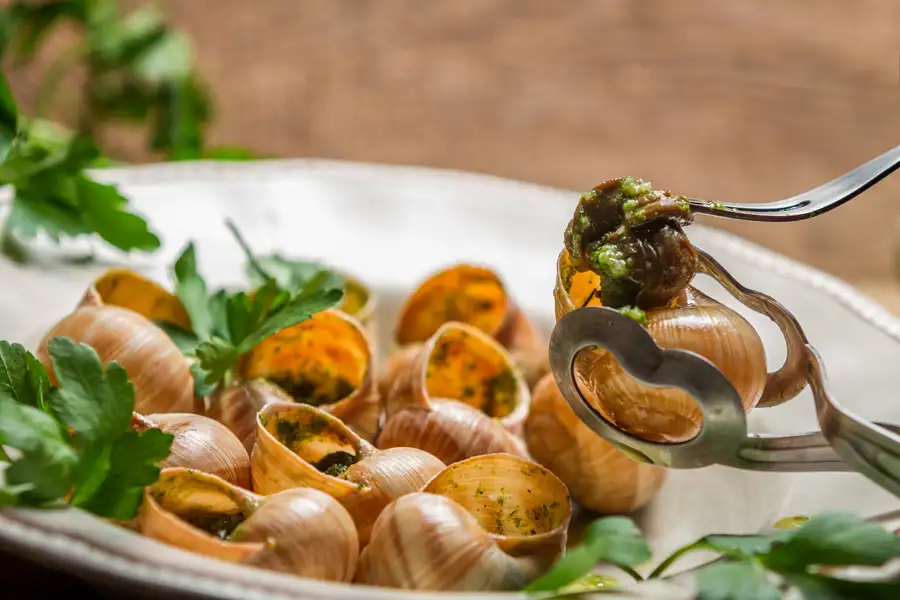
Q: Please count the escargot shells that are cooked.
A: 11